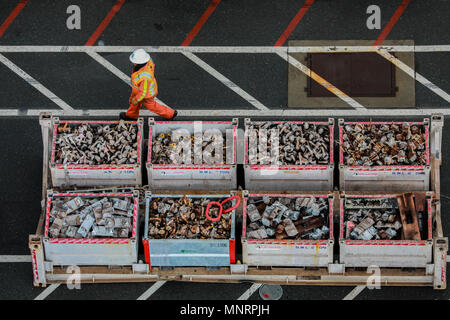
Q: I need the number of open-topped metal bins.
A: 8